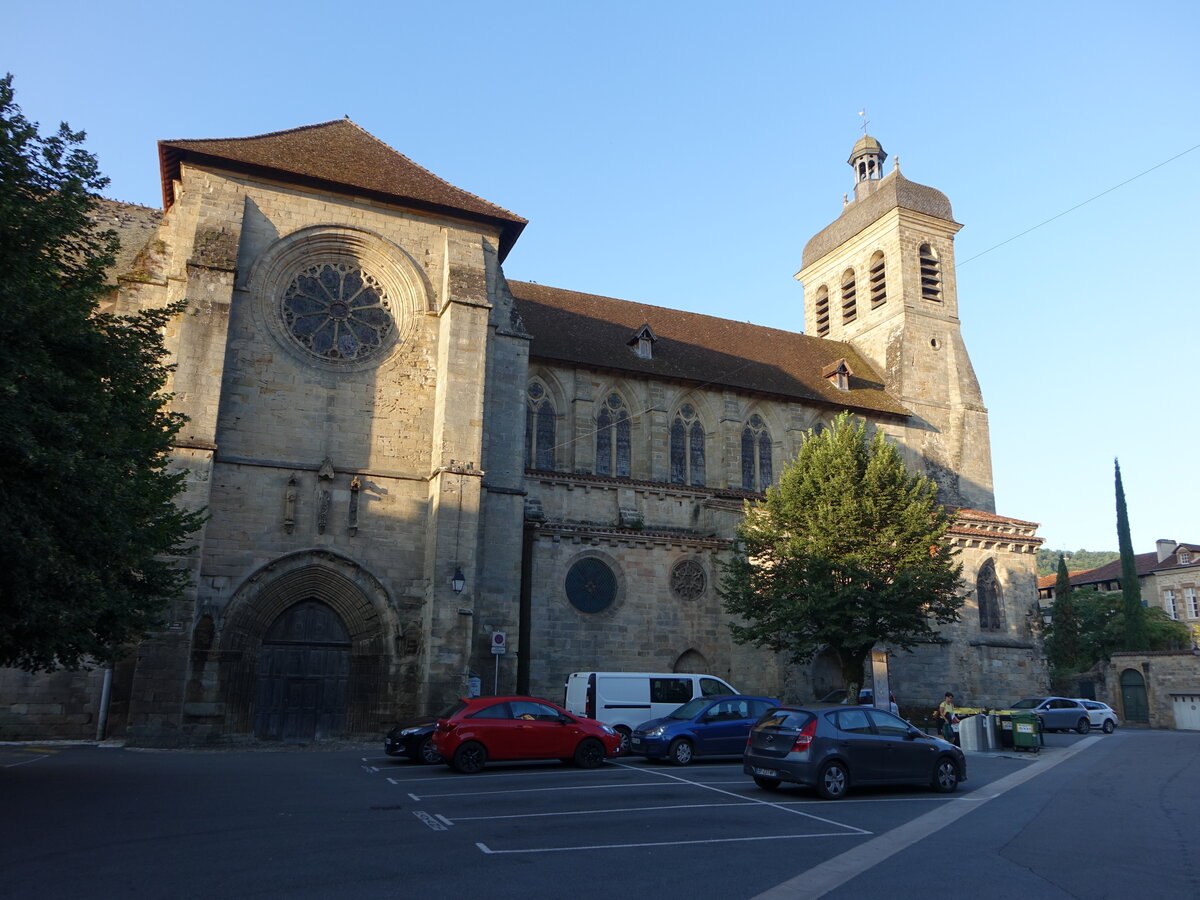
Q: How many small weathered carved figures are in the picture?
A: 3